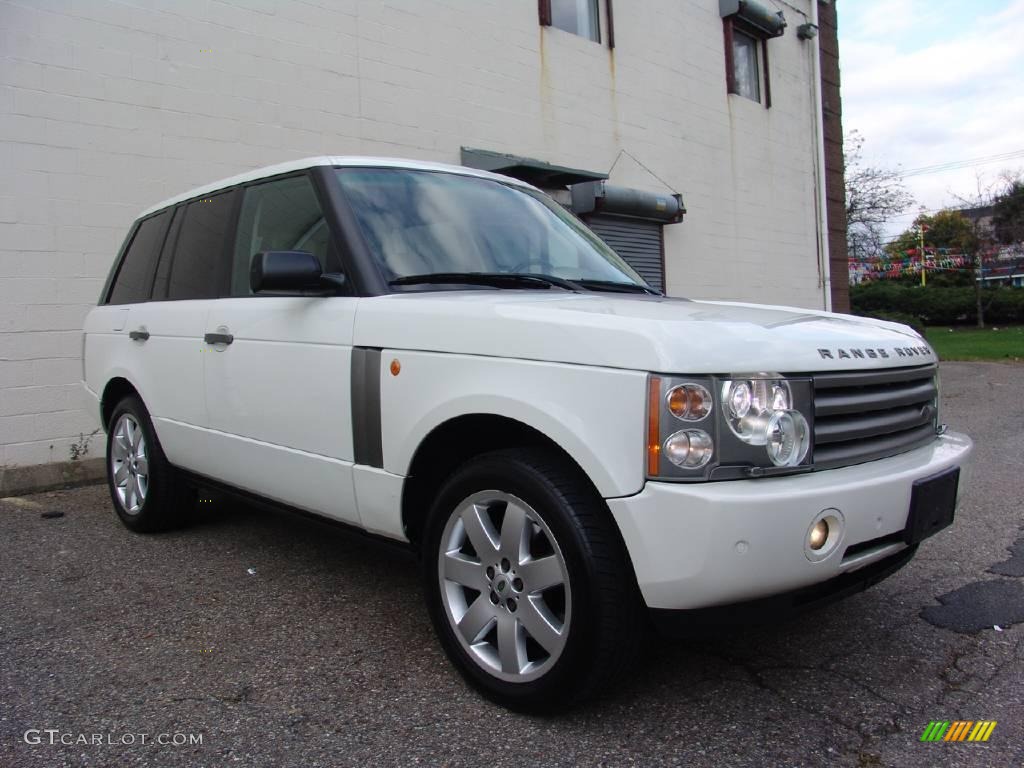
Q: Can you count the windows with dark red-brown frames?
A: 2